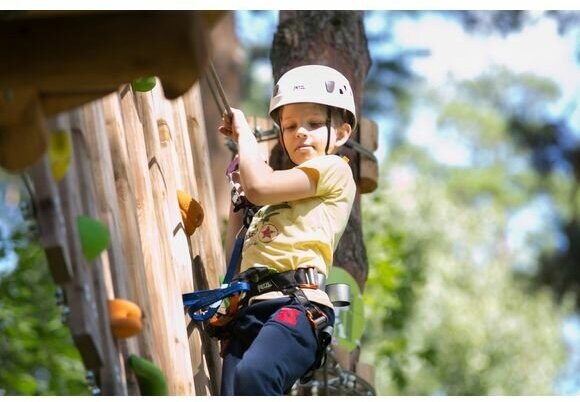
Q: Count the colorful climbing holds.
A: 6